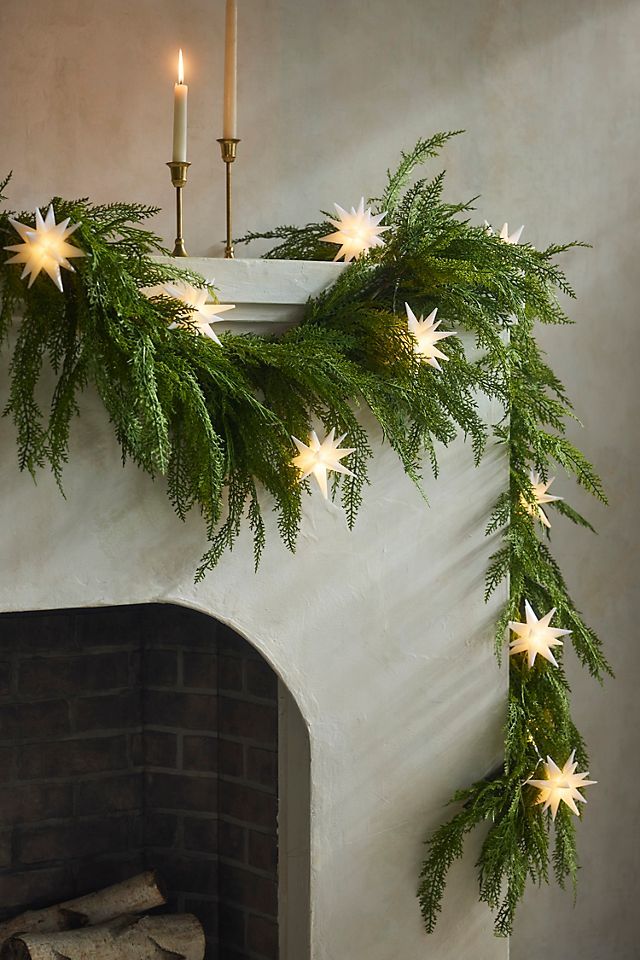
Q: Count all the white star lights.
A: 9